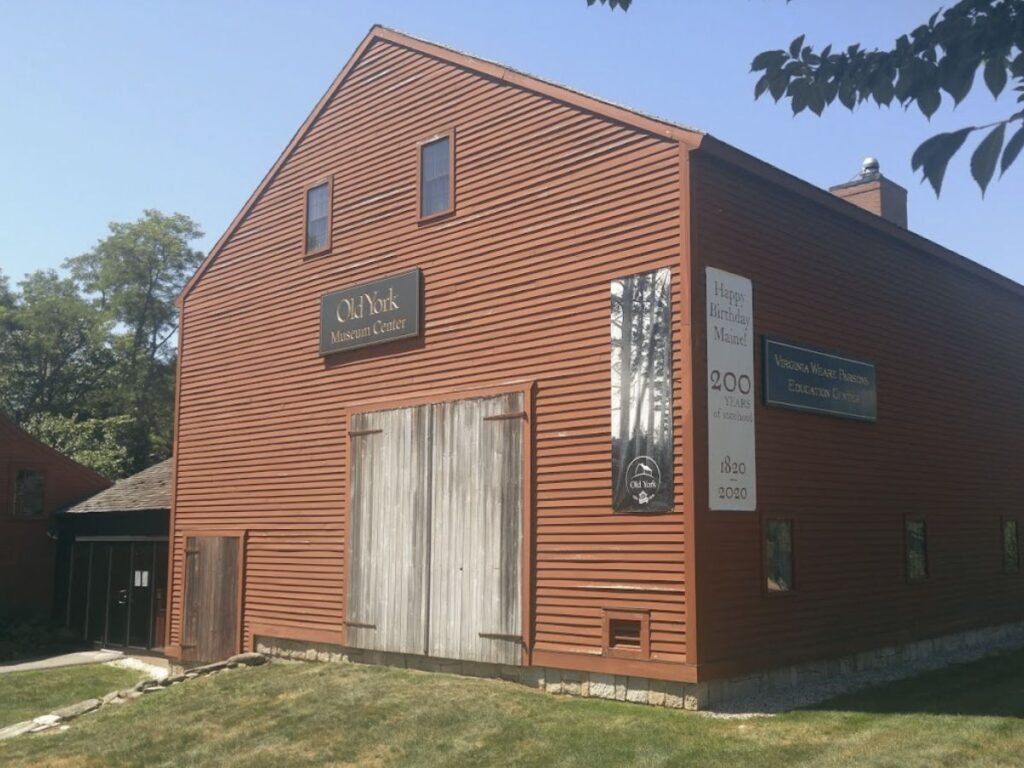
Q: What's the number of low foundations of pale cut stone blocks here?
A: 1